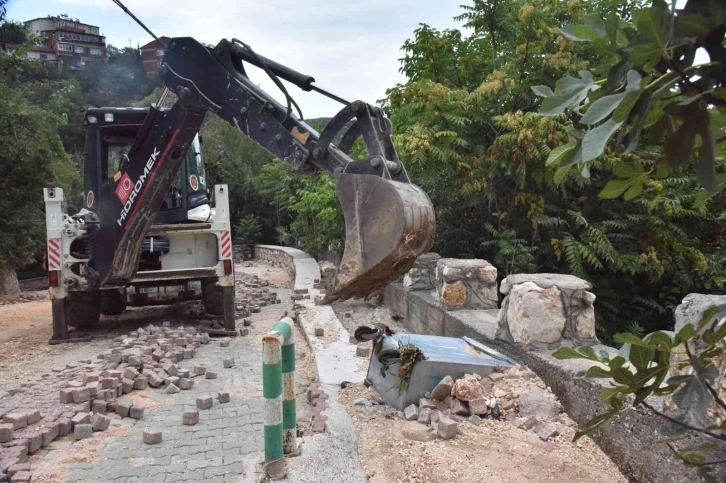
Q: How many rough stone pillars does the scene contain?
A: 4